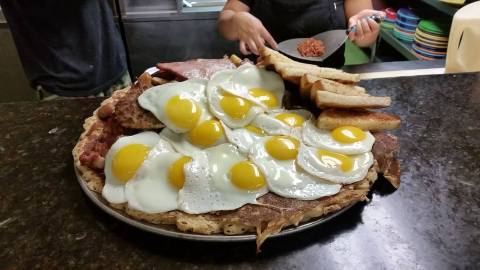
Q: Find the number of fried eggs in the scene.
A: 12